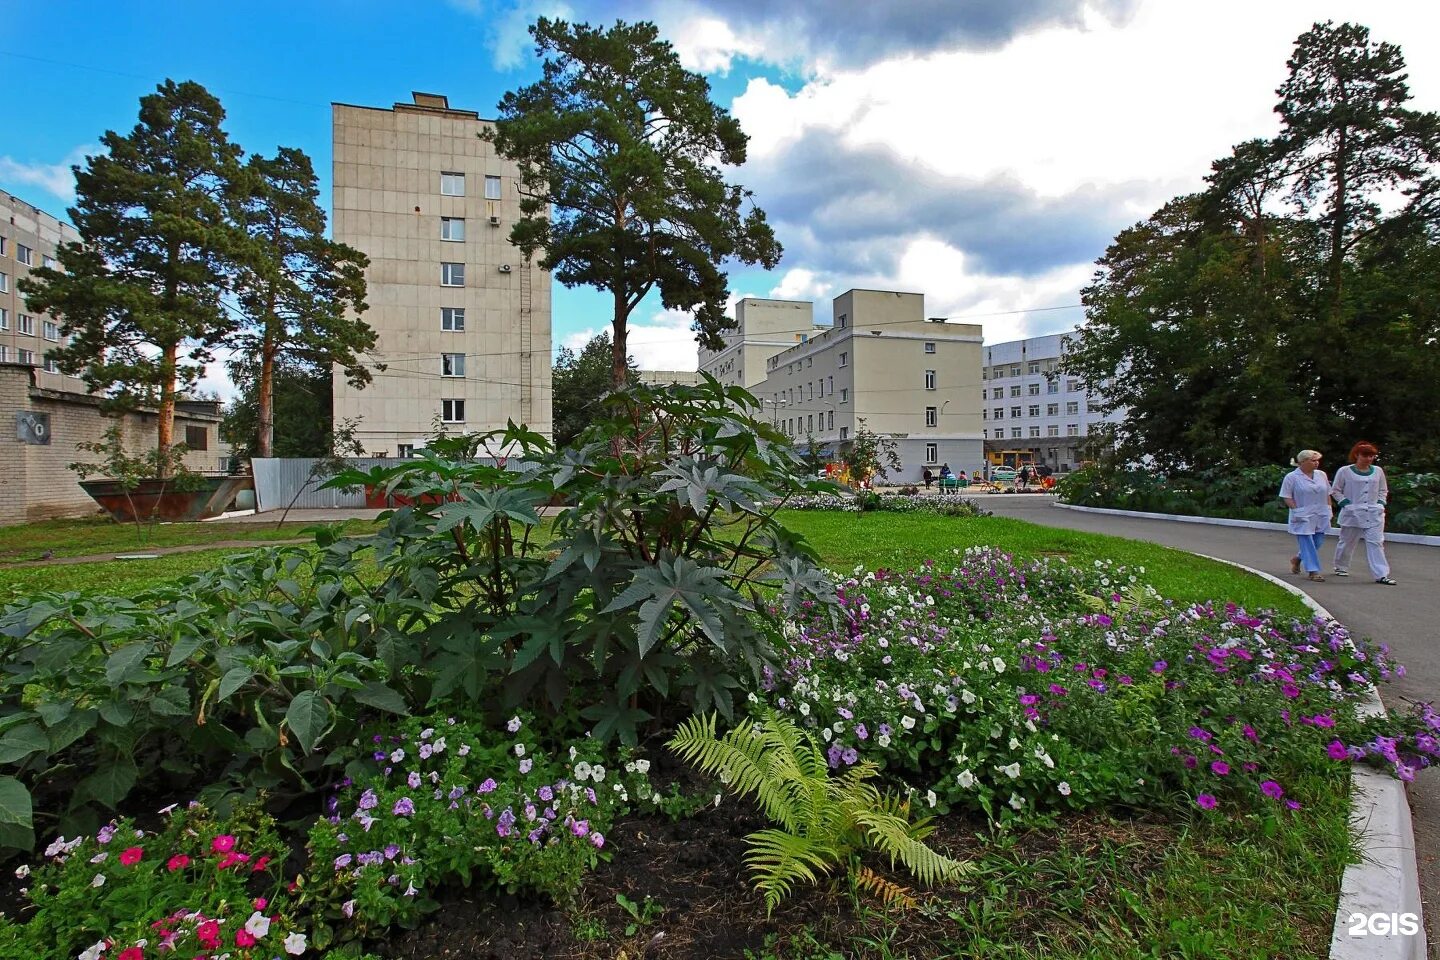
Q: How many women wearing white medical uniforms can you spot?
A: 2